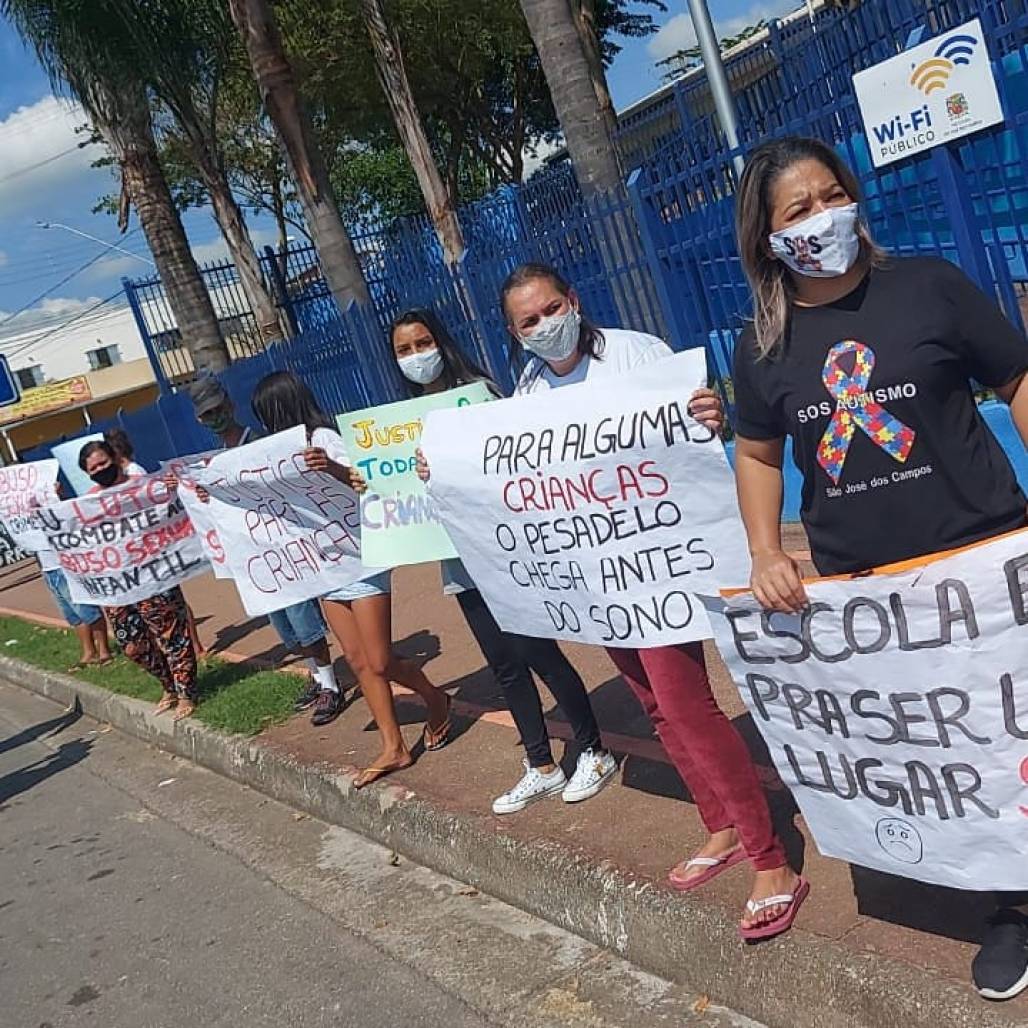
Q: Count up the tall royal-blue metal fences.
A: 1